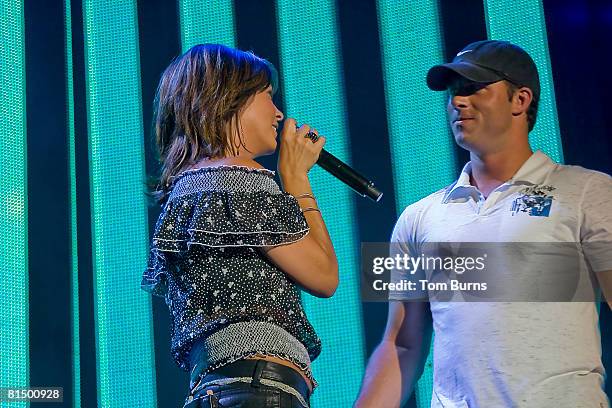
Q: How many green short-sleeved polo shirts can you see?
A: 0